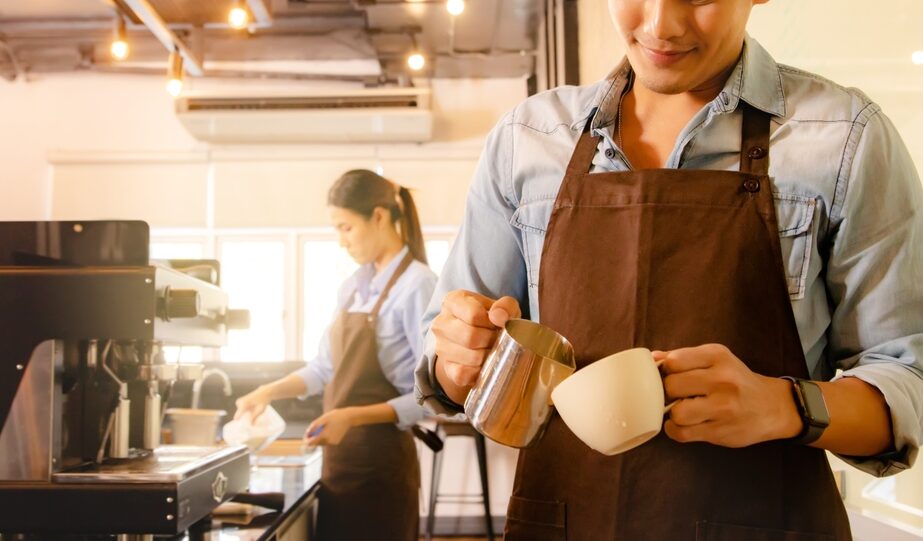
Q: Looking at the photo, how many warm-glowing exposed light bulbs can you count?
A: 5